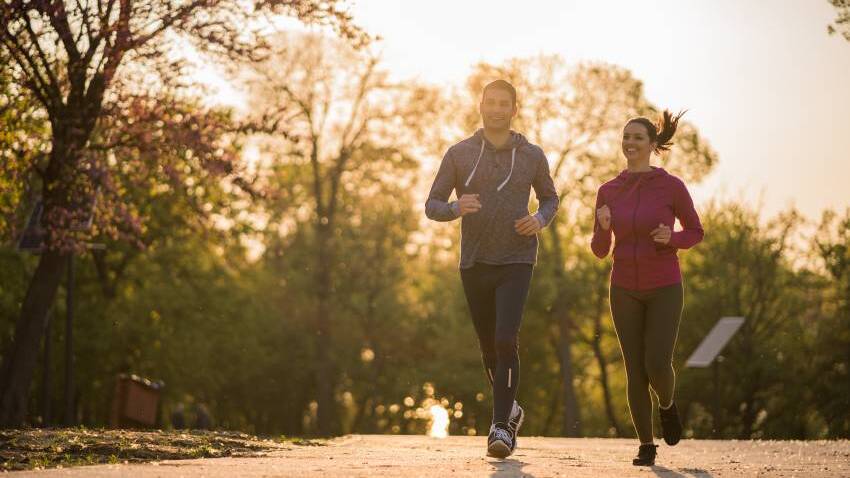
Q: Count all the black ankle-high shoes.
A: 2